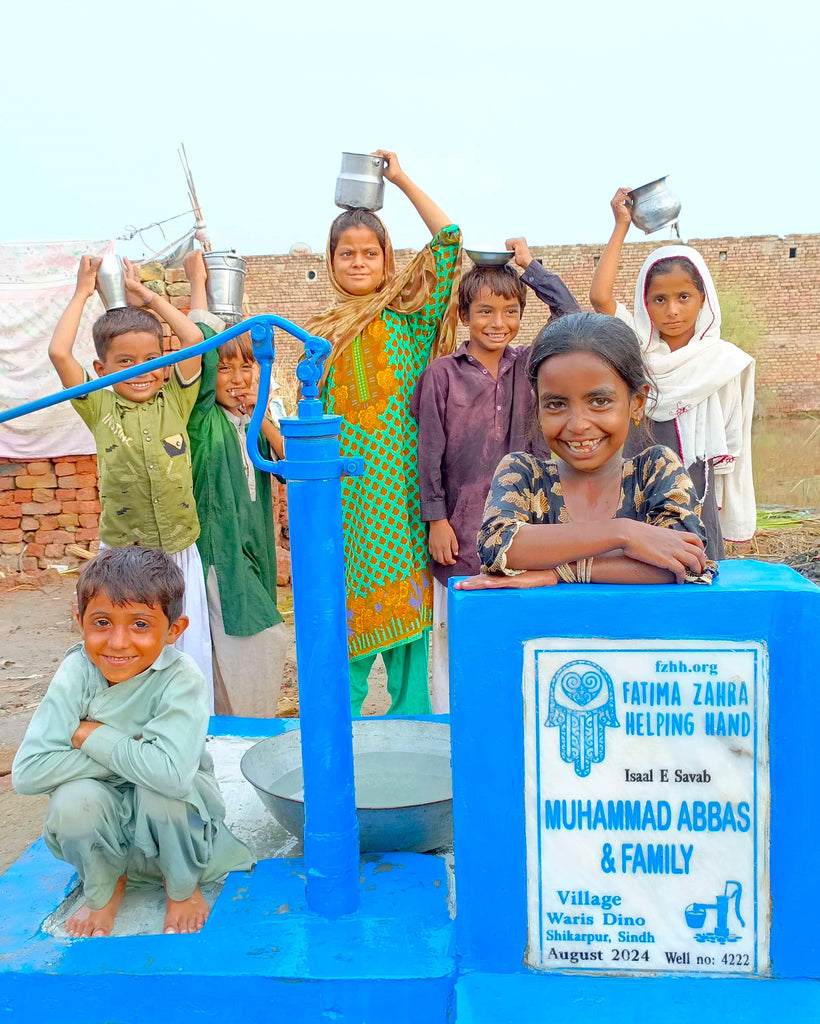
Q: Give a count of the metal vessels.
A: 6